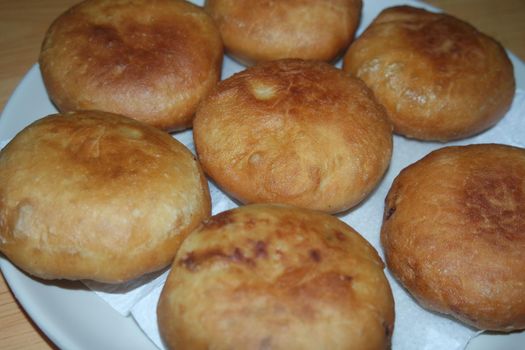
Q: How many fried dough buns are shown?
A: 7